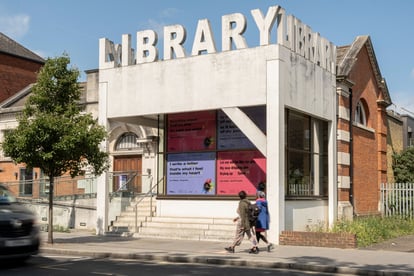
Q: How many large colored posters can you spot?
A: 4